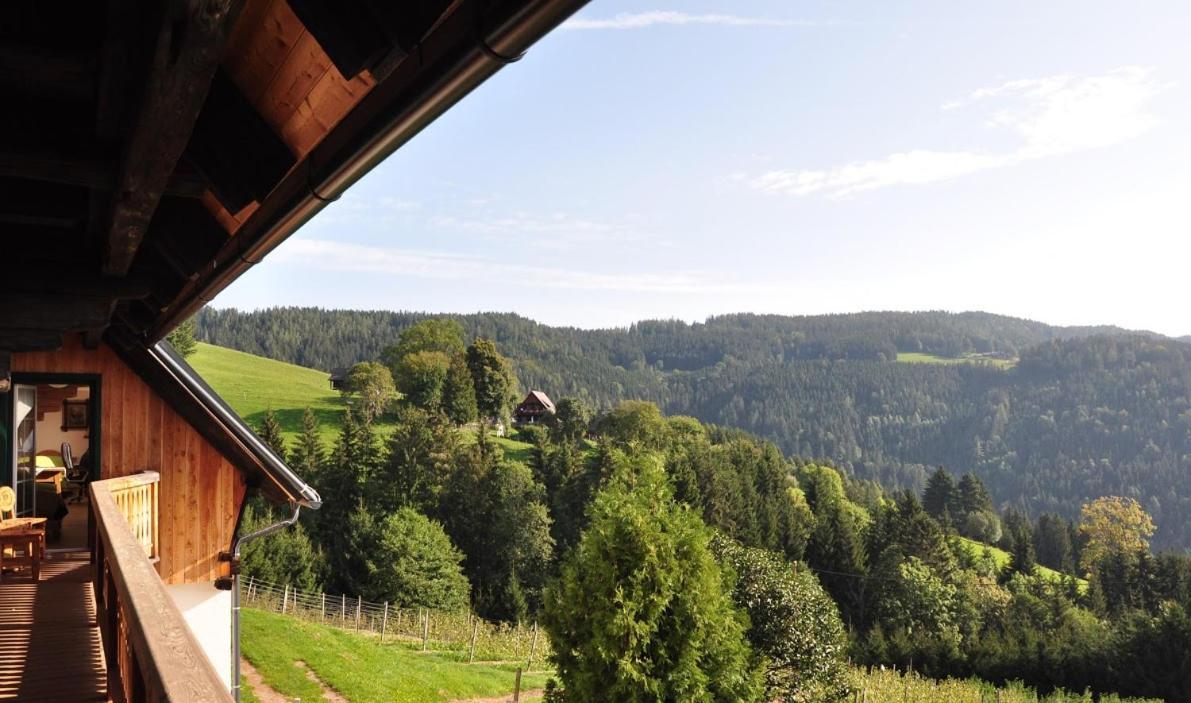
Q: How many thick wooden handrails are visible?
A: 1